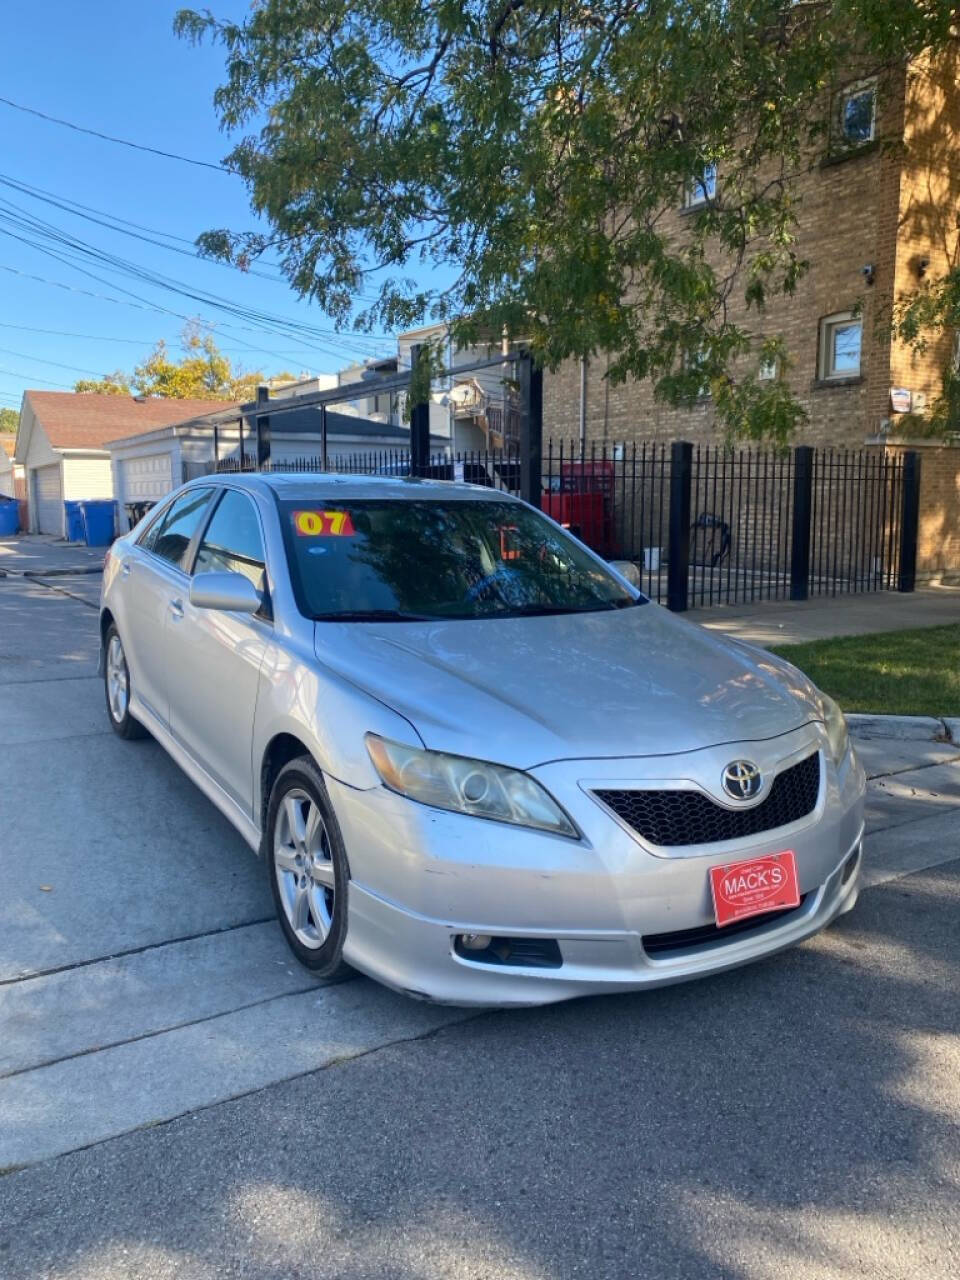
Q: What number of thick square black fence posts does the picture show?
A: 6